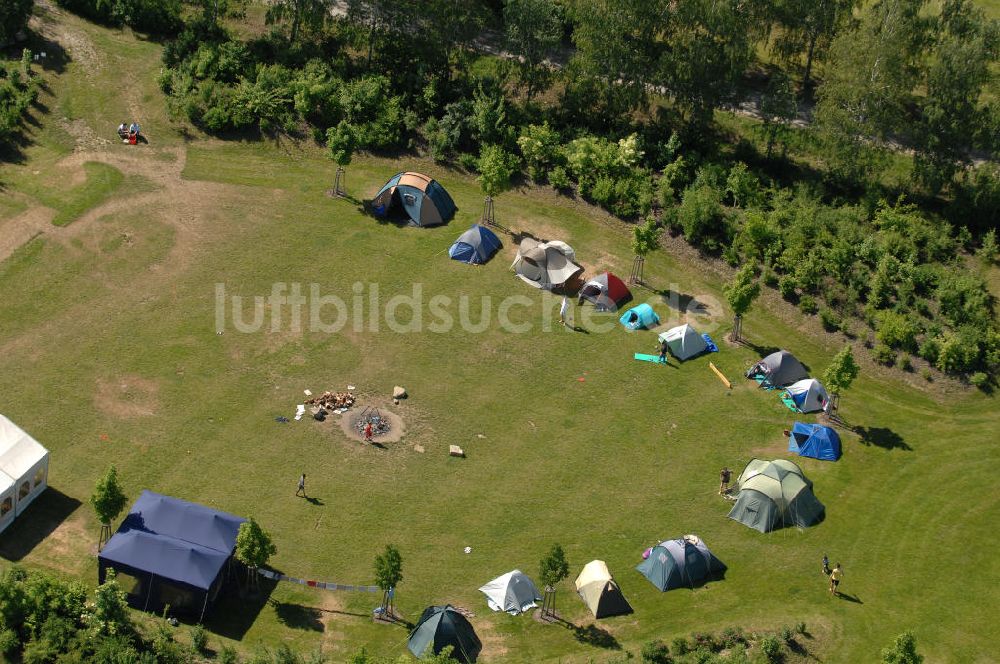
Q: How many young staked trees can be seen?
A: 9